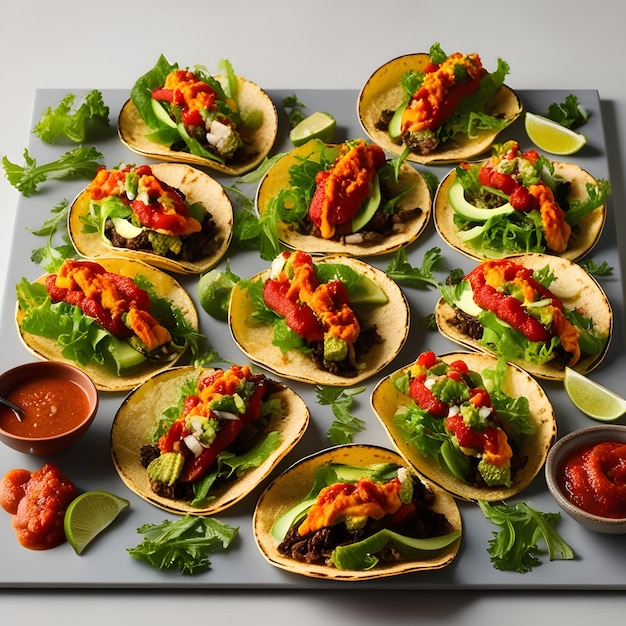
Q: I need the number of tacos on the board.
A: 11